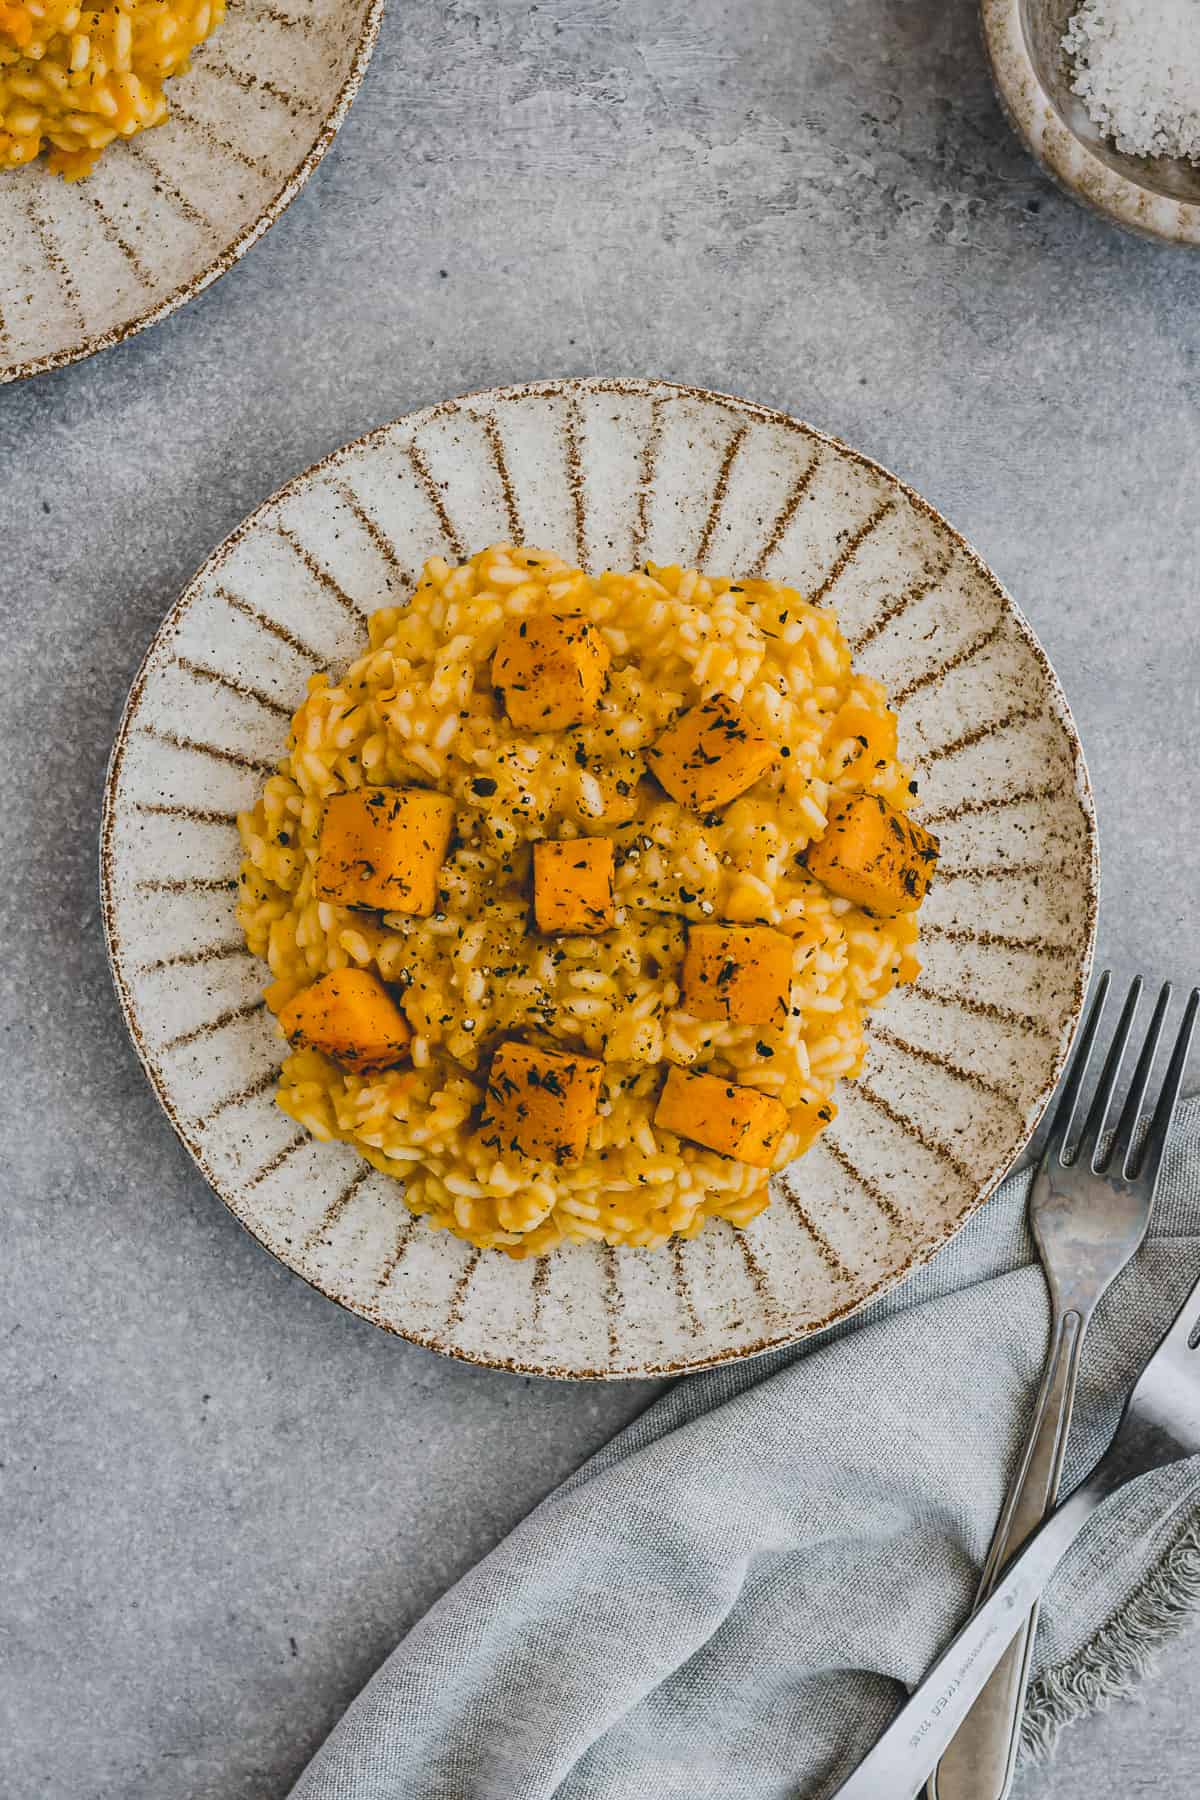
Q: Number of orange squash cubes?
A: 9